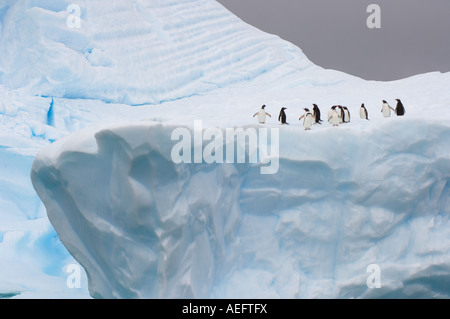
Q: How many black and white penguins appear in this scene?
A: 10